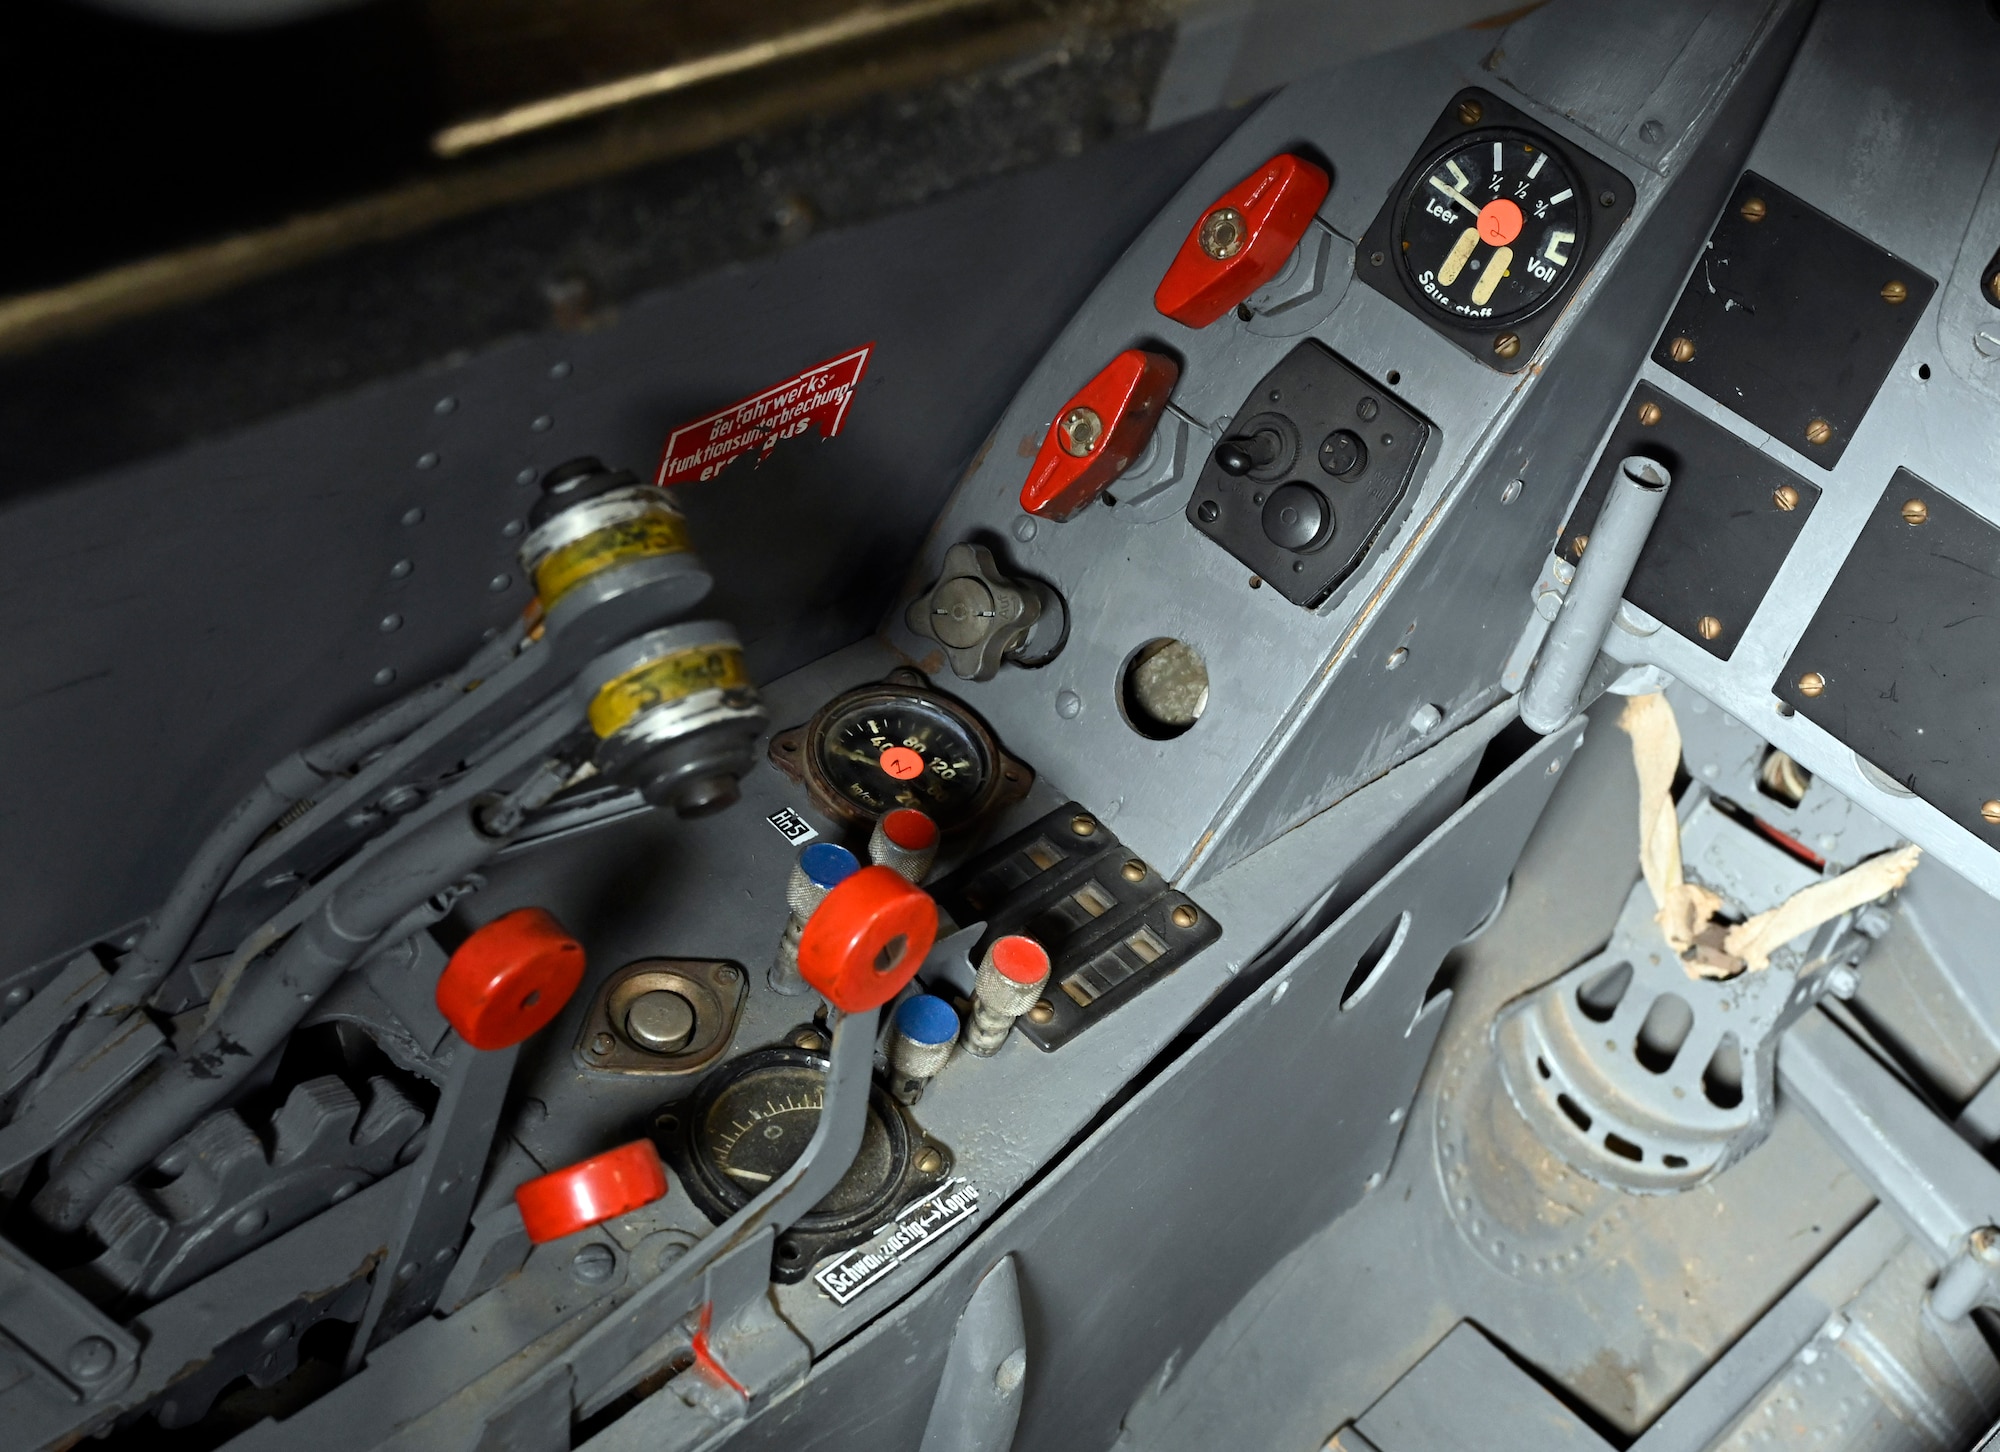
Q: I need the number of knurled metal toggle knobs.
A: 4